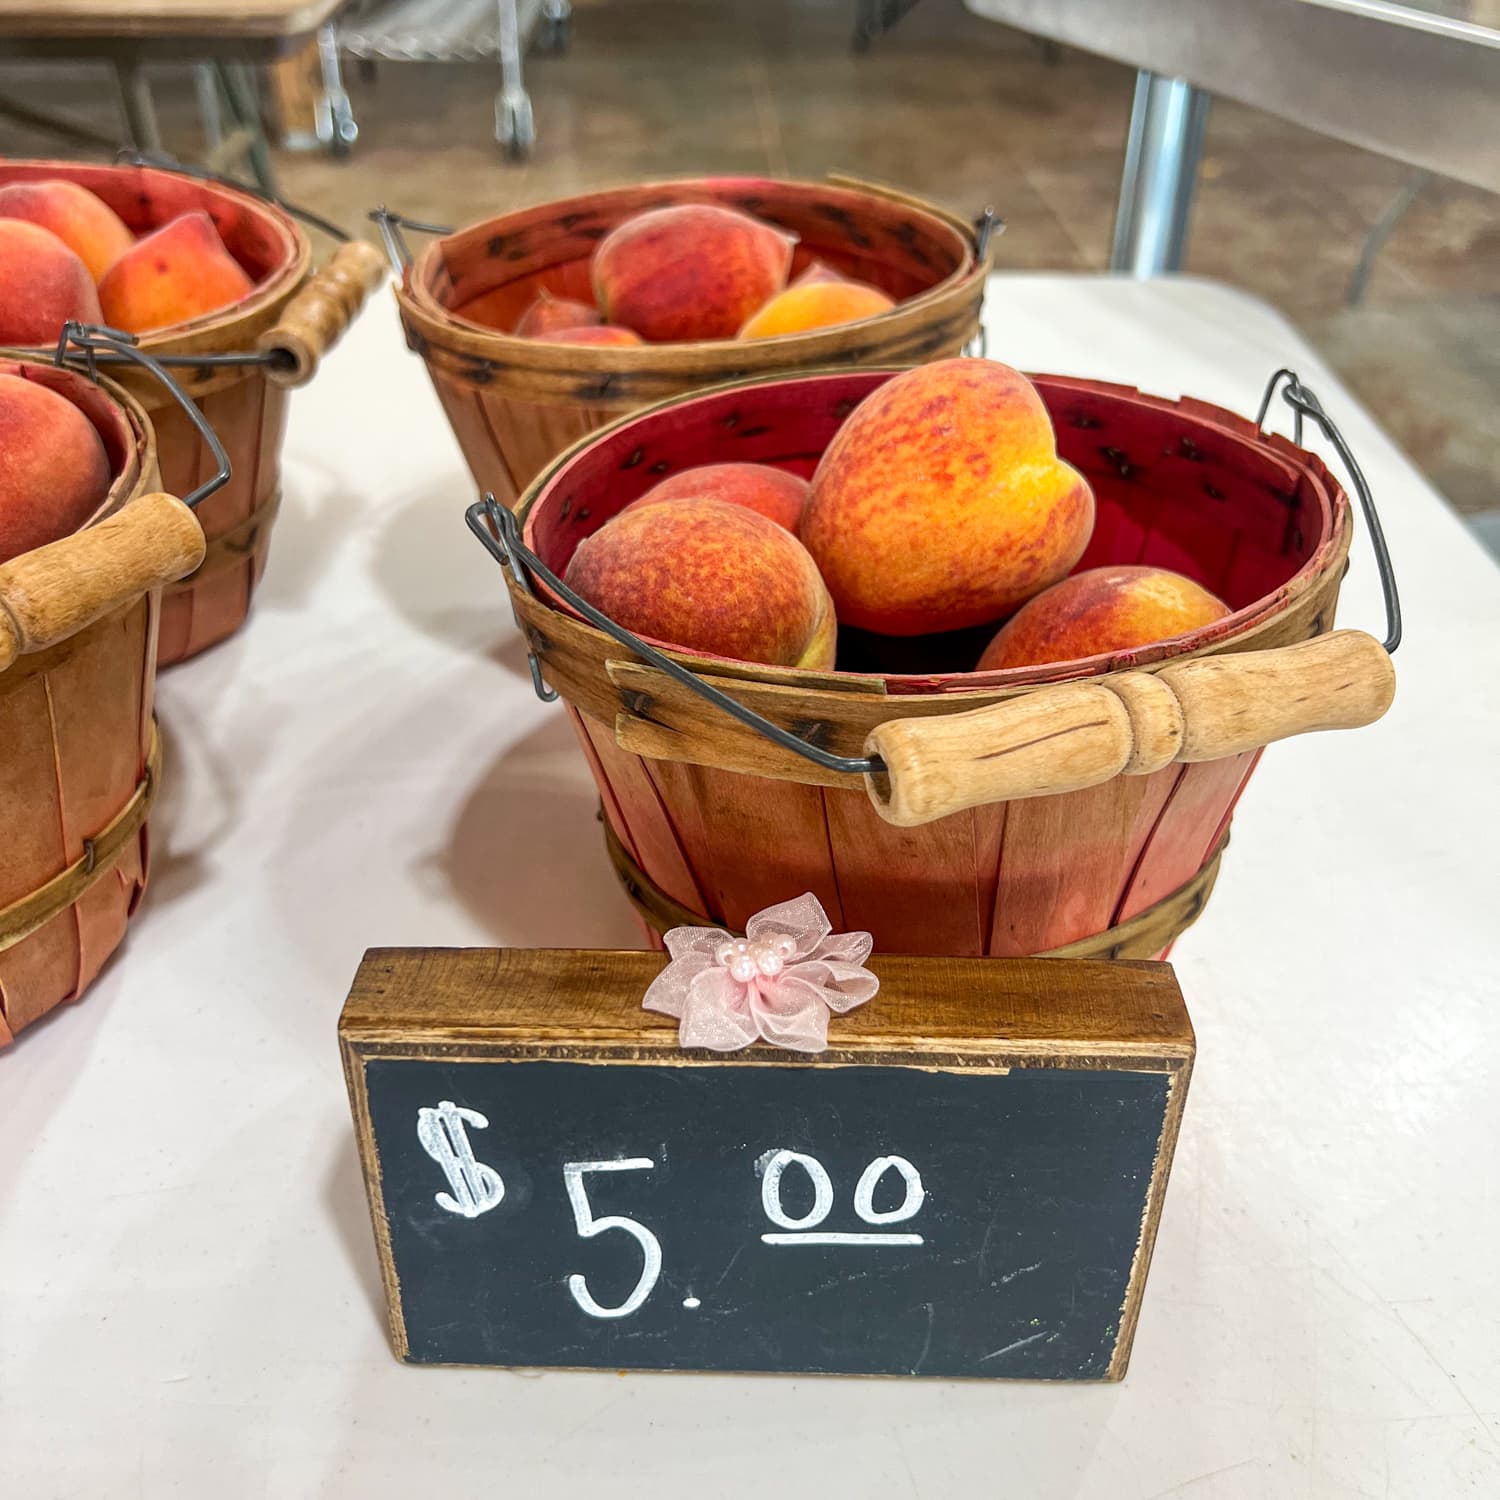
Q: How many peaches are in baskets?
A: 13